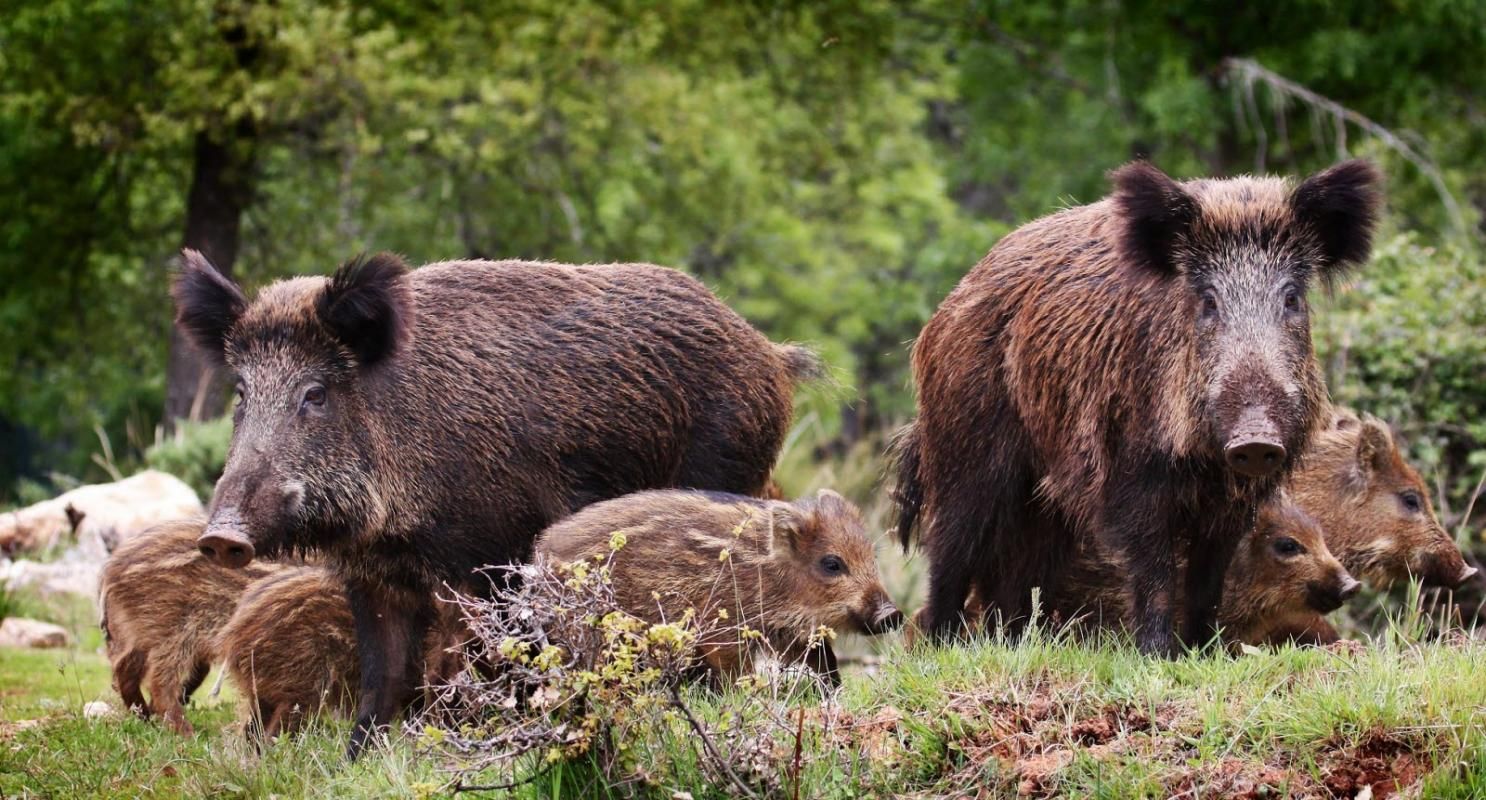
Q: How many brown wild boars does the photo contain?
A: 7